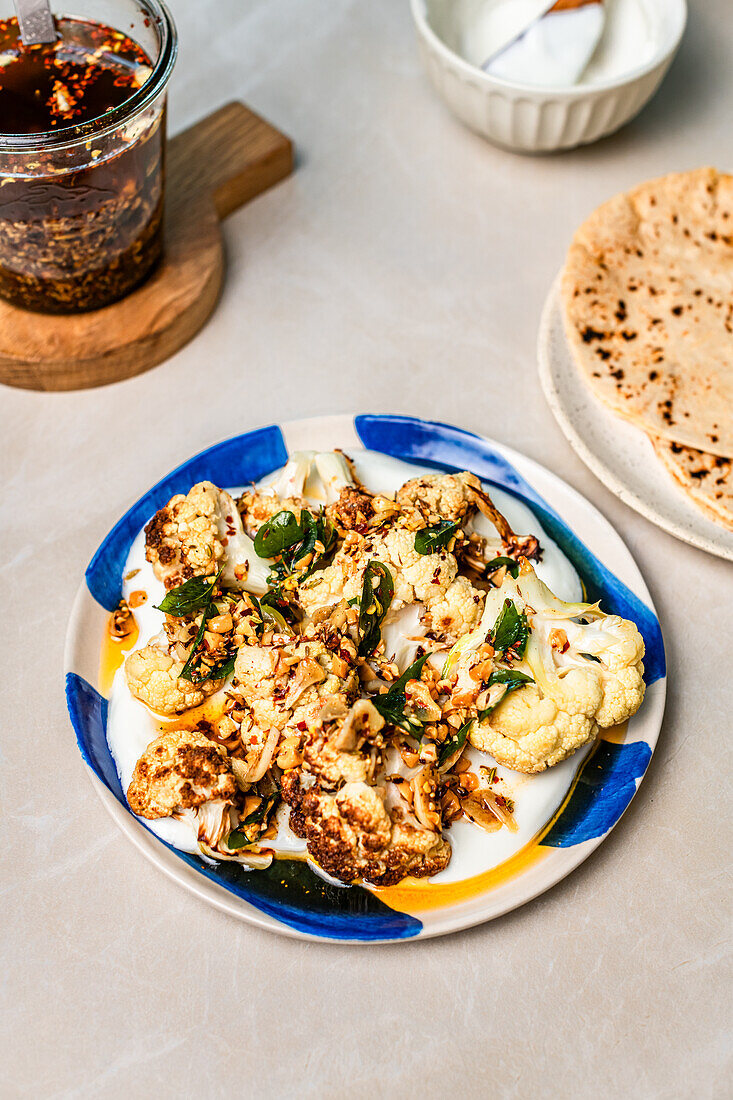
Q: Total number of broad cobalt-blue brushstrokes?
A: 4